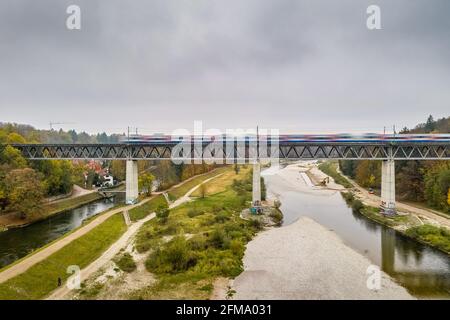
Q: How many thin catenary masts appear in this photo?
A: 5